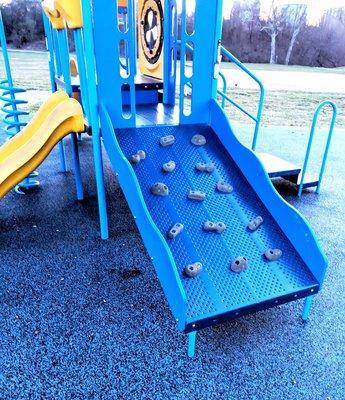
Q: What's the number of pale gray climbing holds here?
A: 14